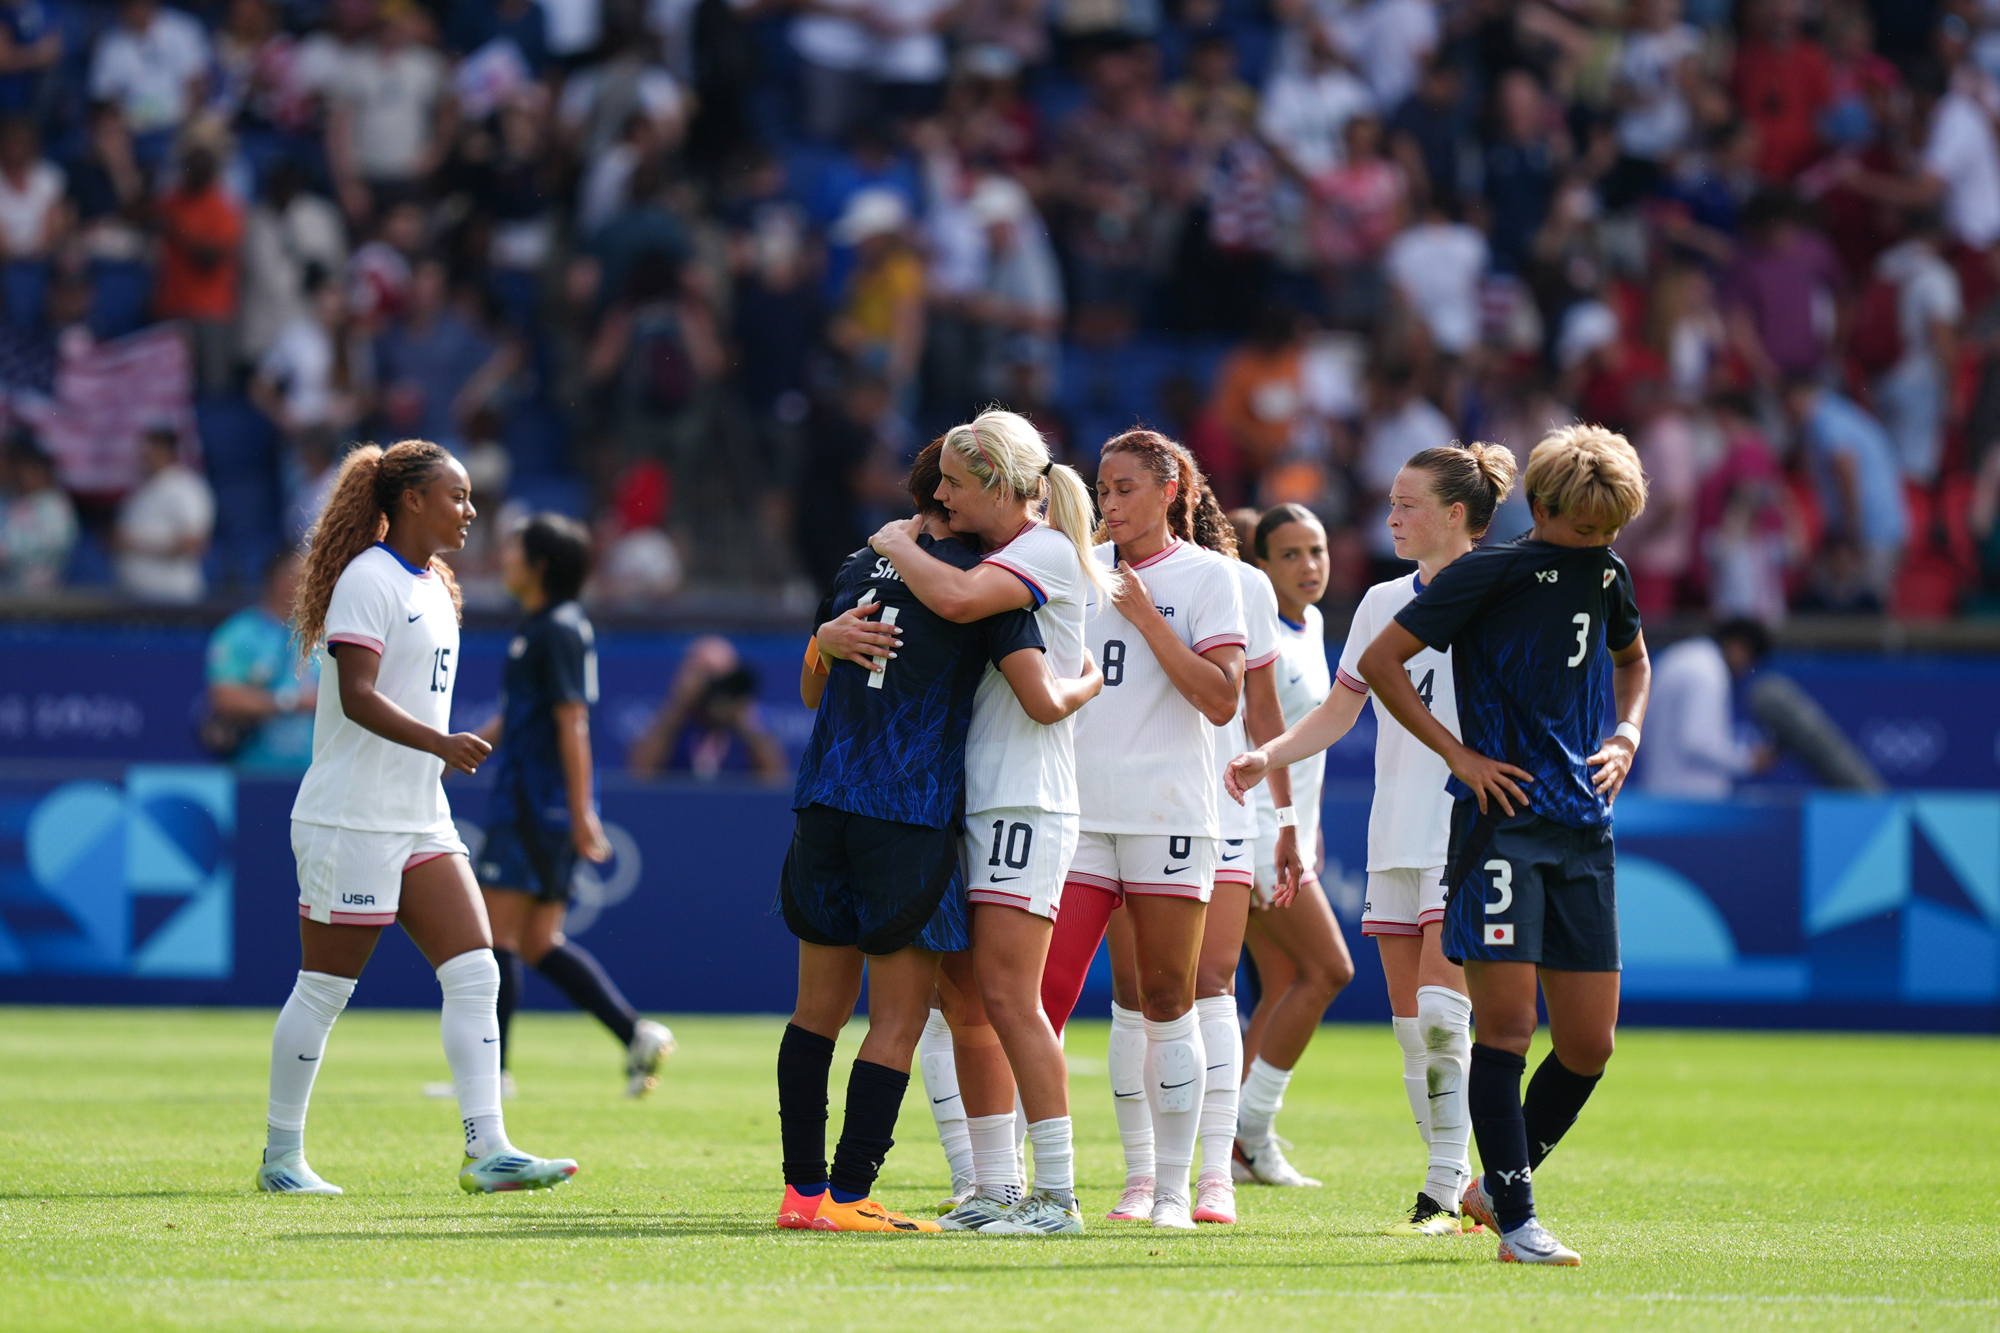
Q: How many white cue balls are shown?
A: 0